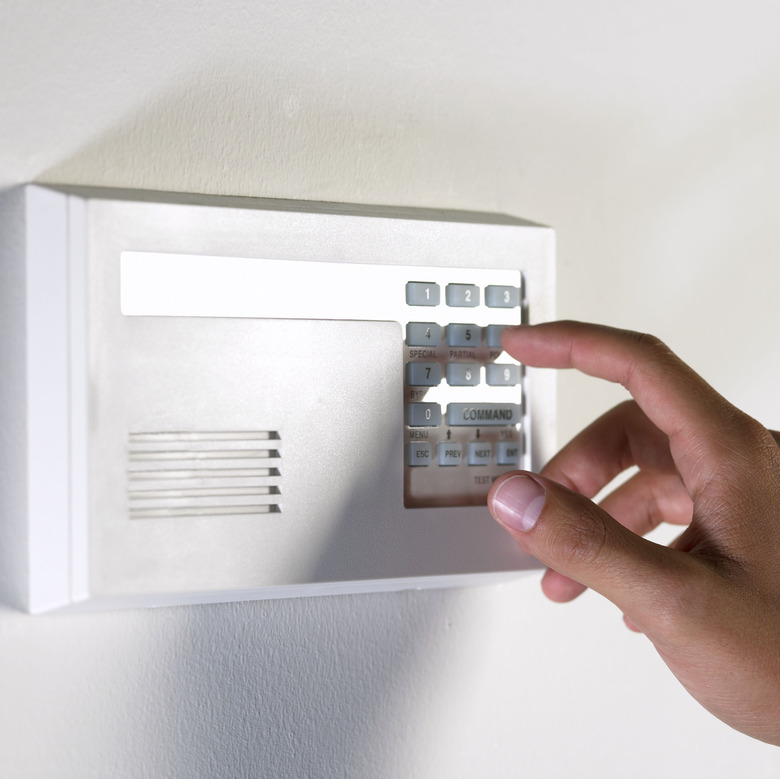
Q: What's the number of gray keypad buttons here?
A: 15